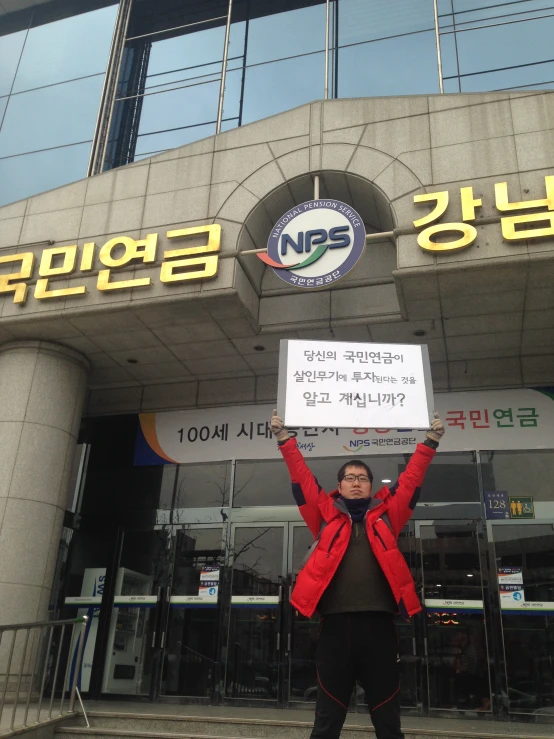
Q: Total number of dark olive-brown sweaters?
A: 1